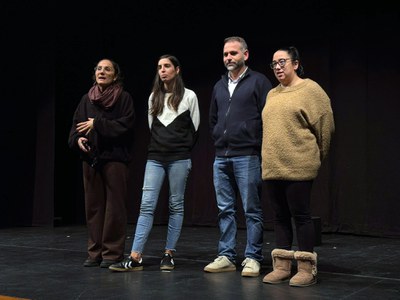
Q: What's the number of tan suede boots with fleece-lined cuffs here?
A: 2